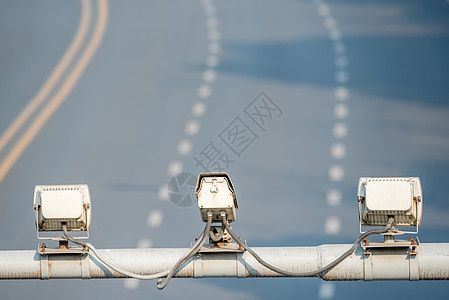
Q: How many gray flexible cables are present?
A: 3